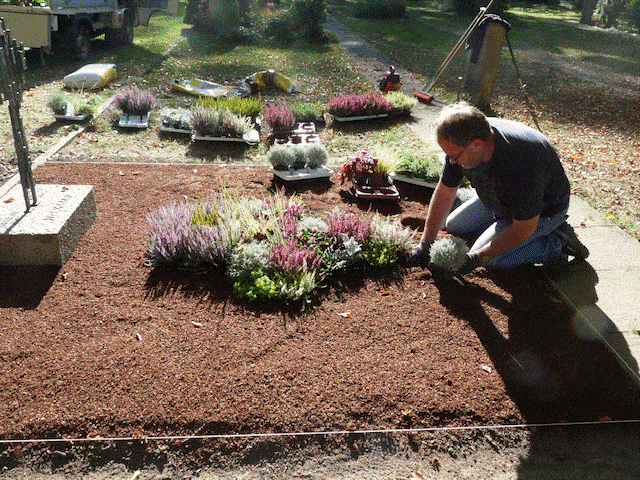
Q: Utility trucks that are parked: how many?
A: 1